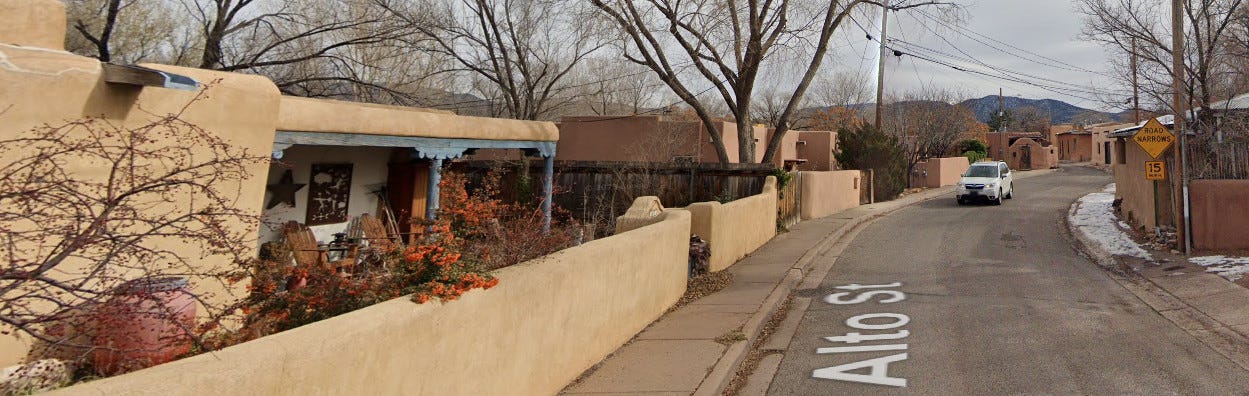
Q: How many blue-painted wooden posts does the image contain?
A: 2